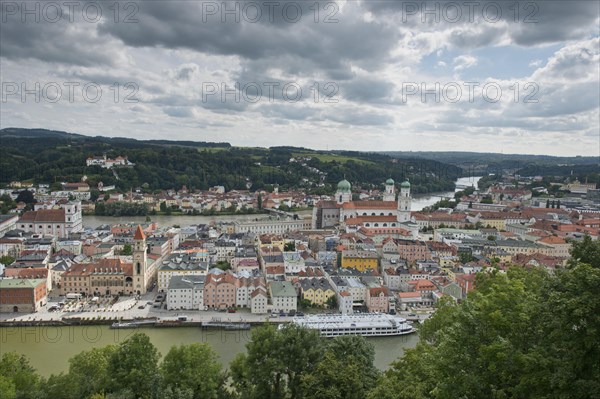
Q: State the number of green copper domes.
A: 3